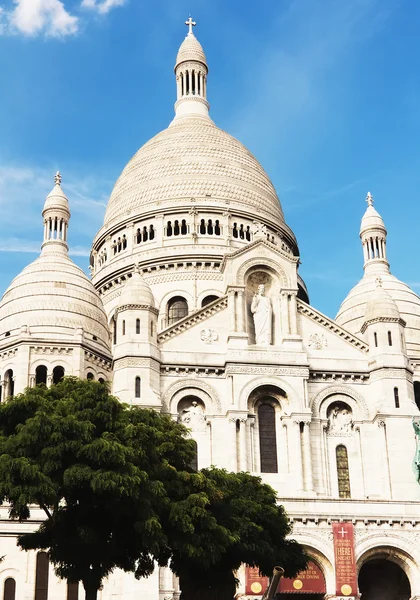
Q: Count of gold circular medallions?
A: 3